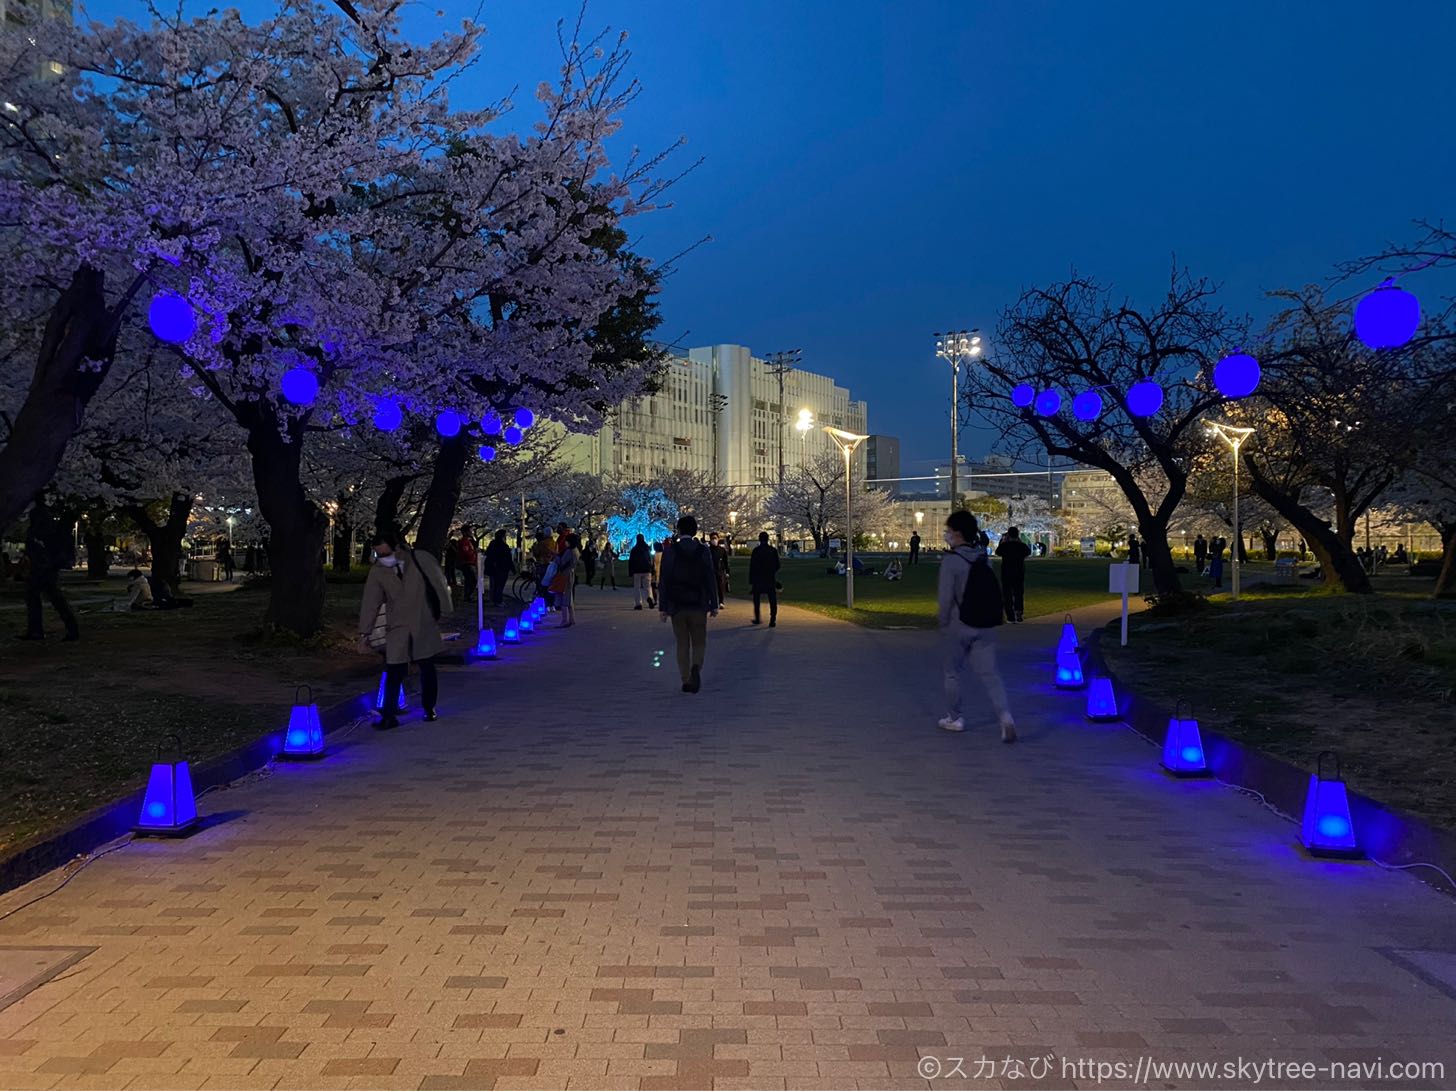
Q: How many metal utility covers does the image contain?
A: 2